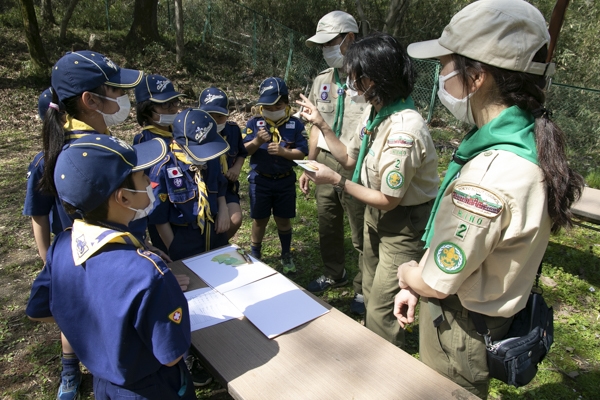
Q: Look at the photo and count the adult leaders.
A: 3